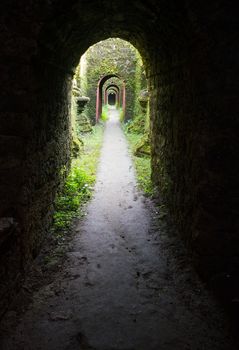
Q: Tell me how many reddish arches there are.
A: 2